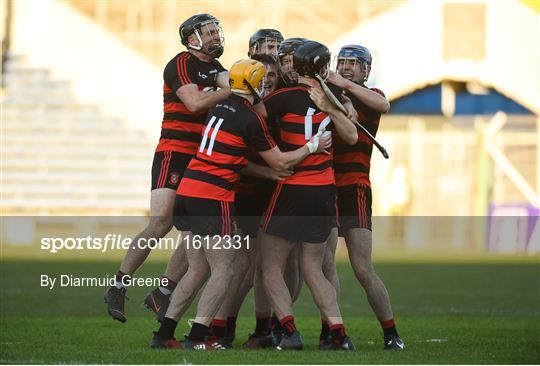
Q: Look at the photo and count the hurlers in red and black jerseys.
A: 7